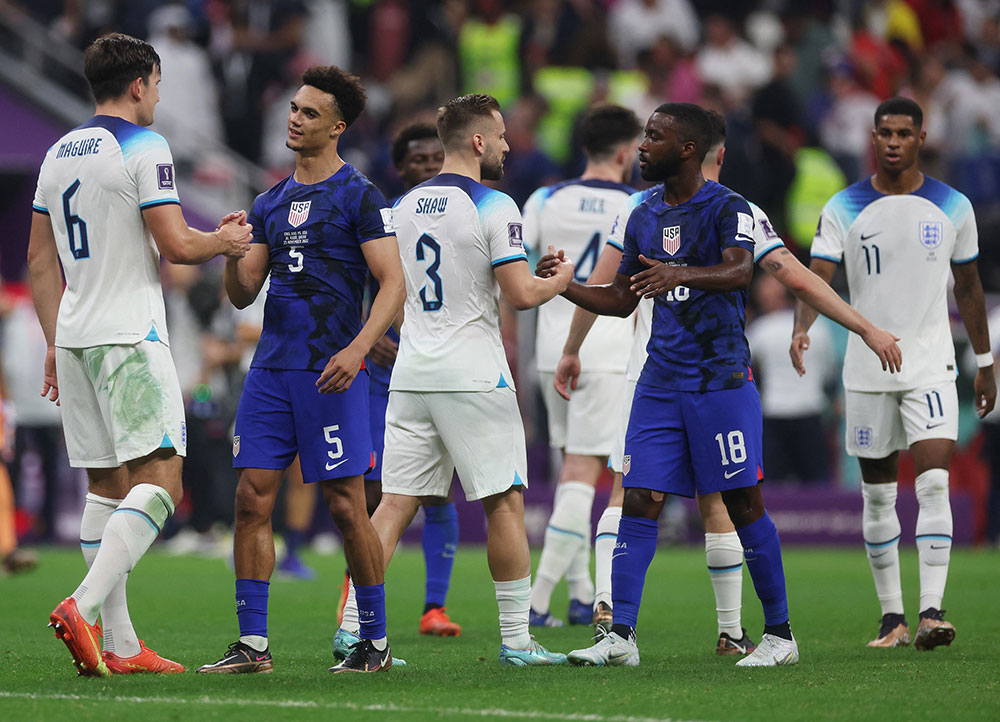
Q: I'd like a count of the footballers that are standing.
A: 8